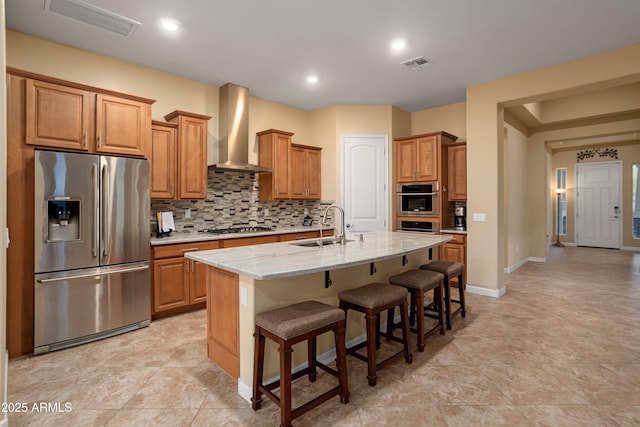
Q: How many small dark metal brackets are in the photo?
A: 4